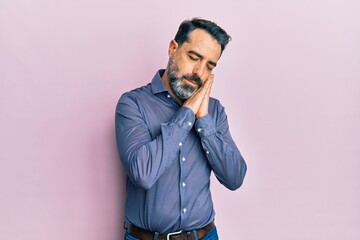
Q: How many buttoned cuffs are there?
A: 2